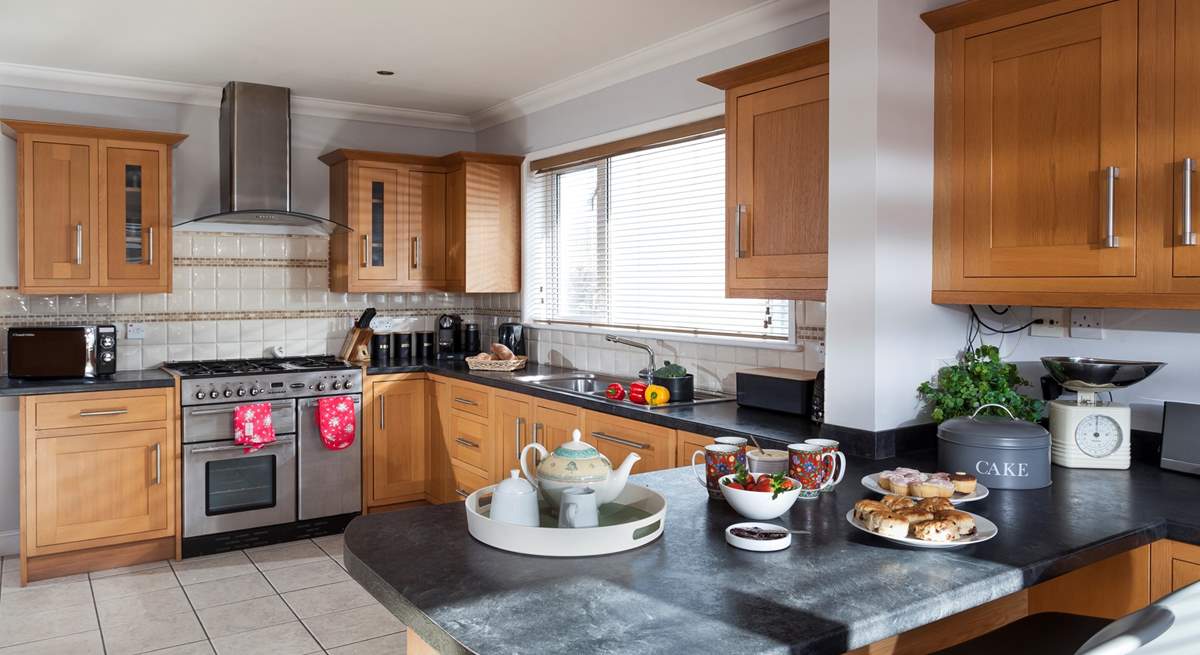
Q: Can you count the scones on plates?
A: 7